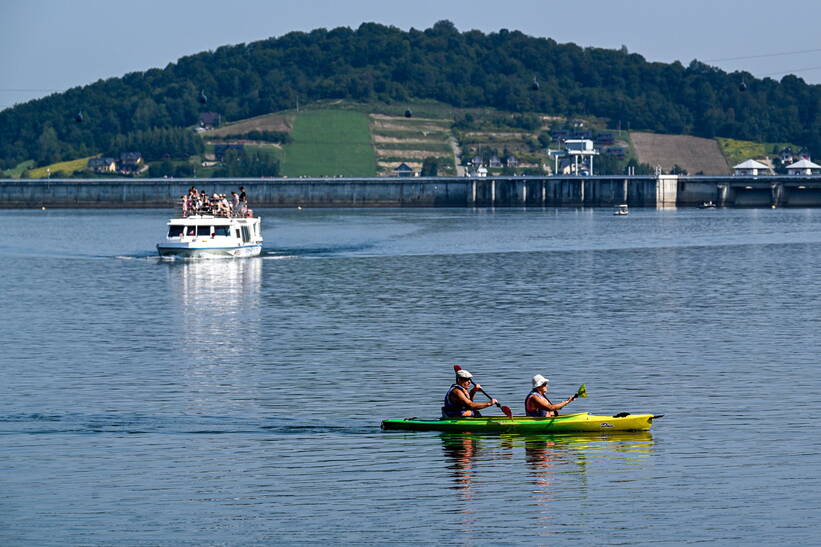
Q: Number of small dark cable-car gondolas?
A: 5